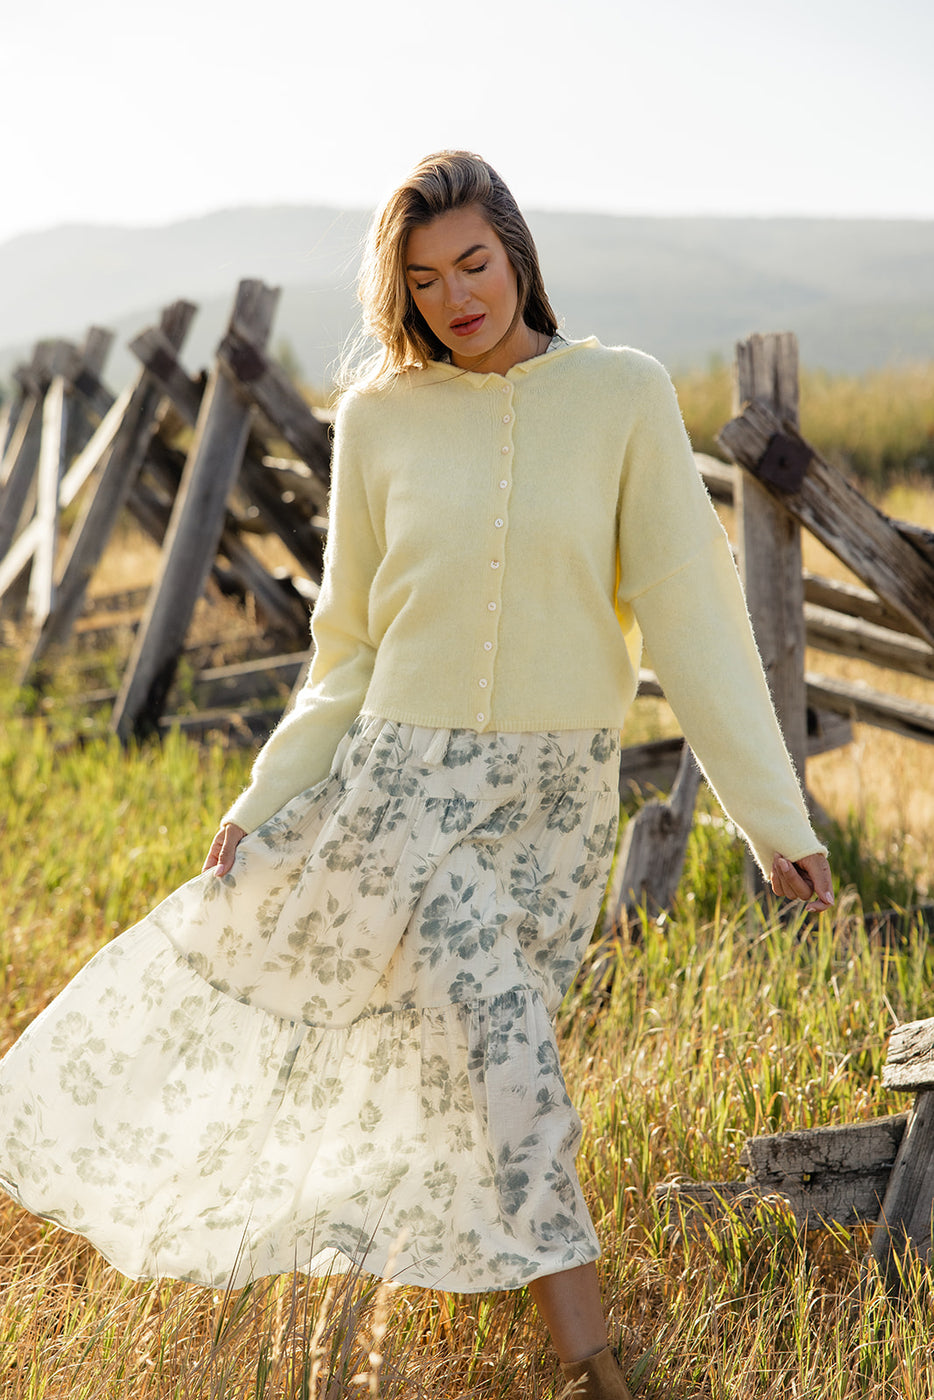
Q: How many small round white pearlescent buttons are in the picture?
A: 10